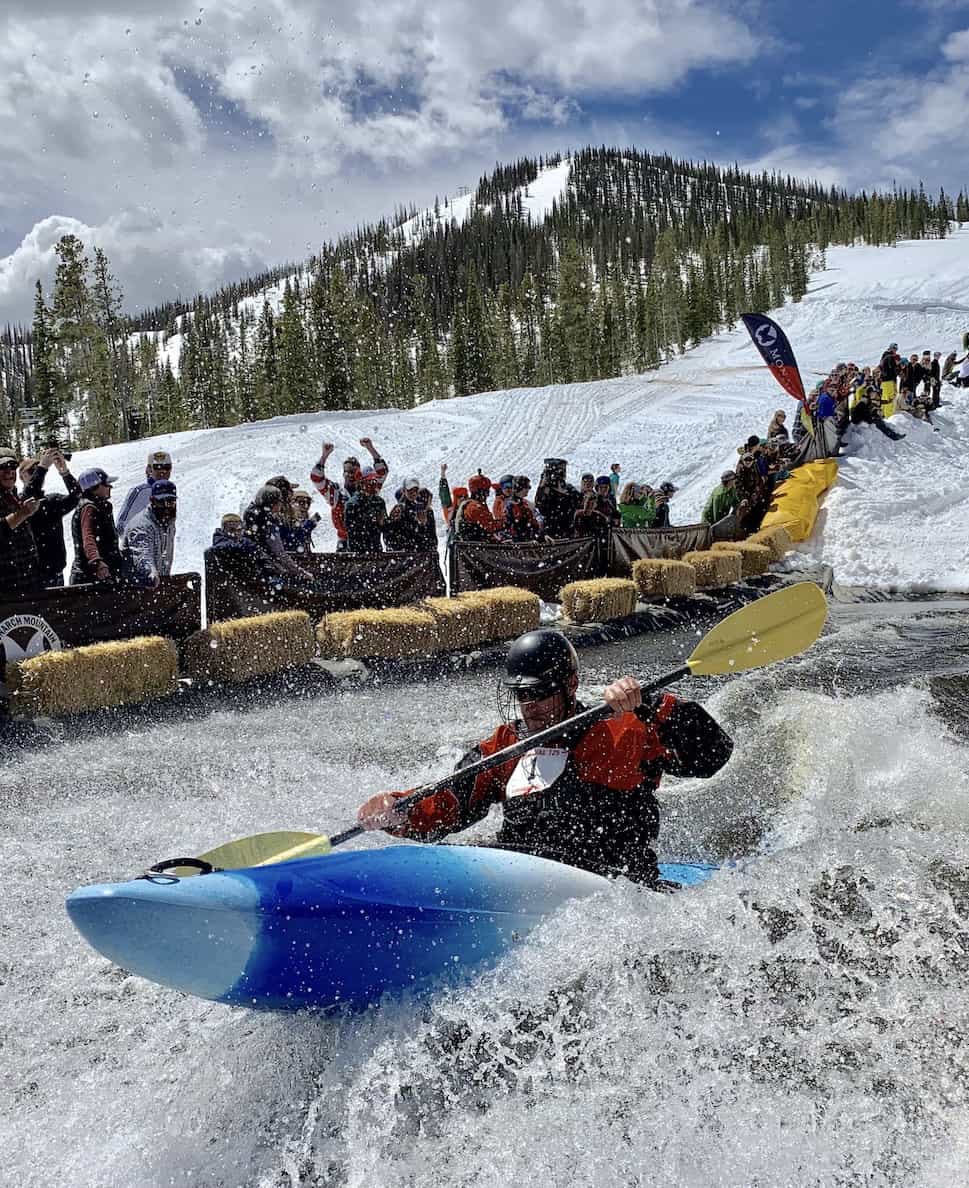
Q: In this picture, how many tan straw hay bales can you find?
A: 9